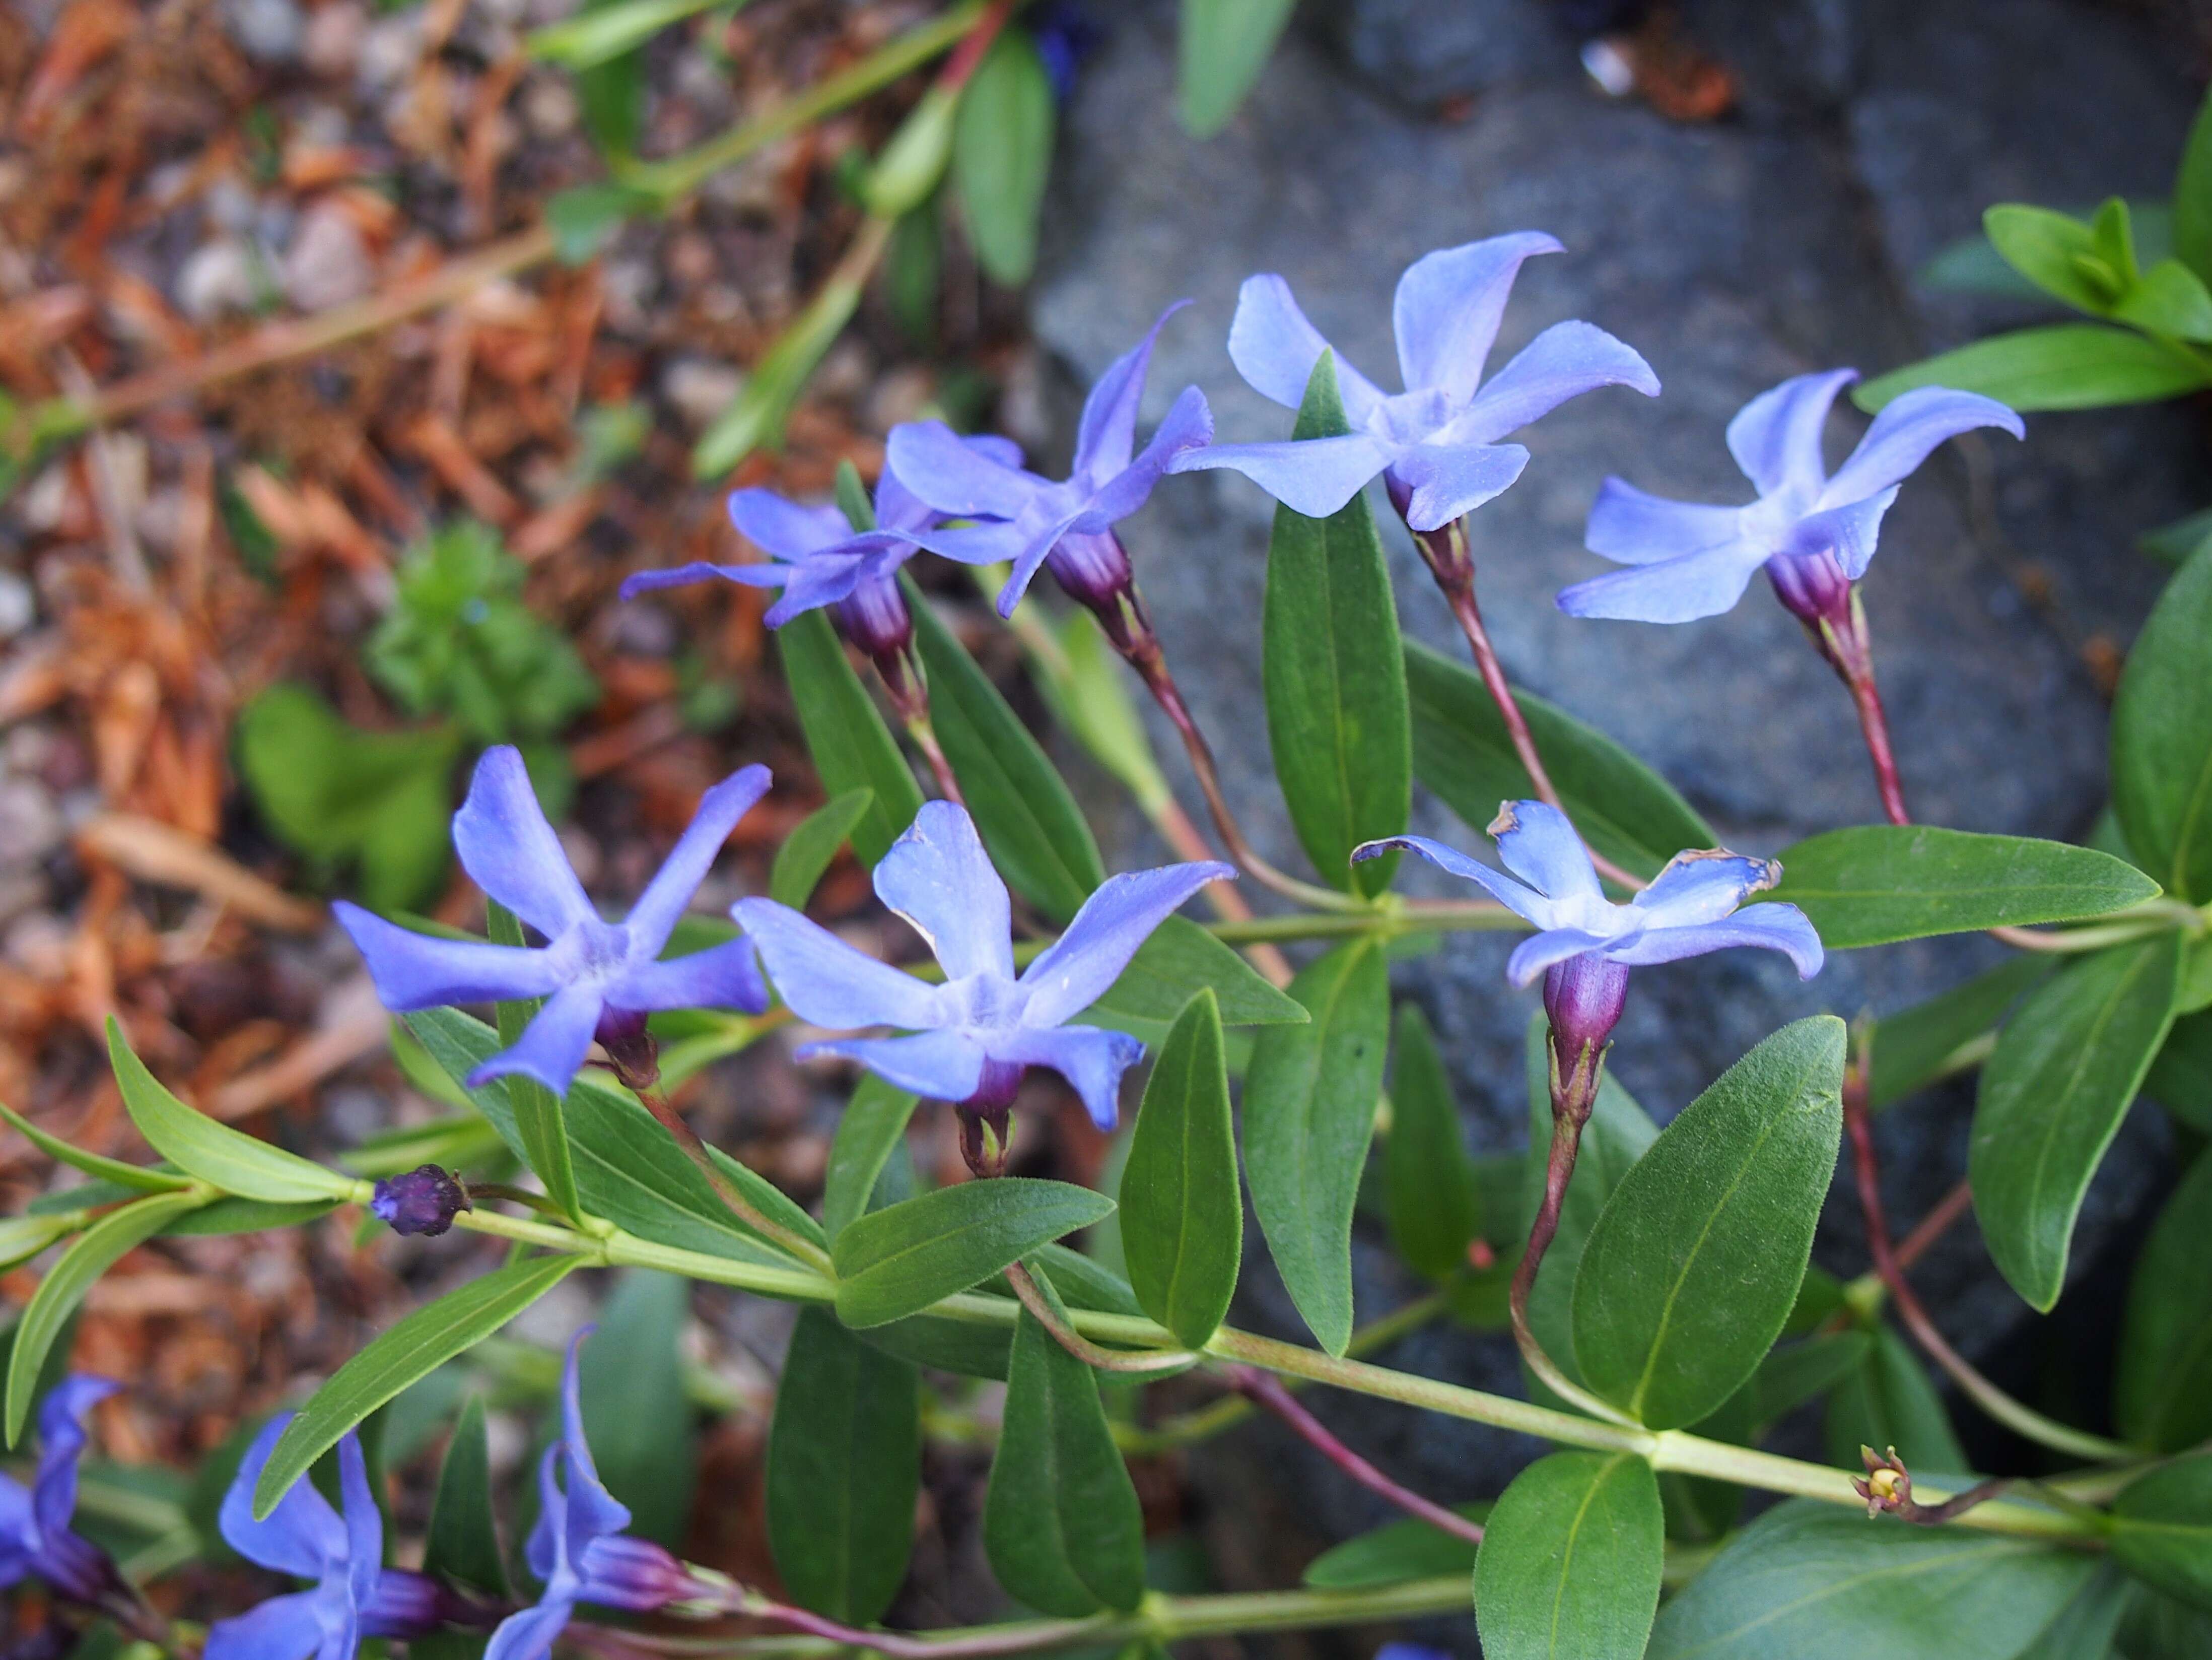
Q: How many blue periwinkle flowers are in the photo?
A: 10